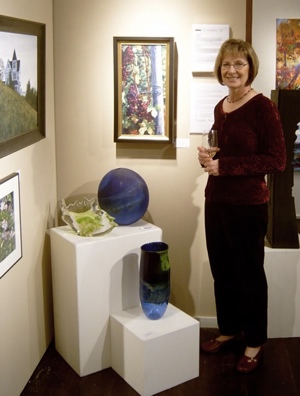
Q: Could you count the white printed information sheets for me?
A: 2